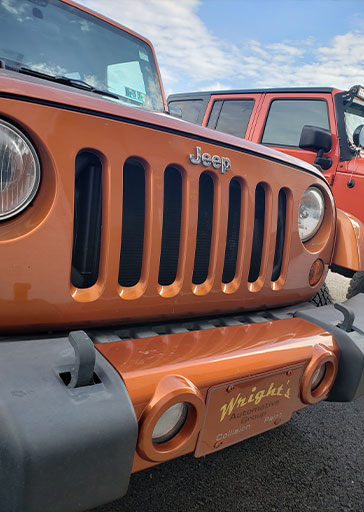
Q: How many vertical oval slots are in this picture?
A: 7